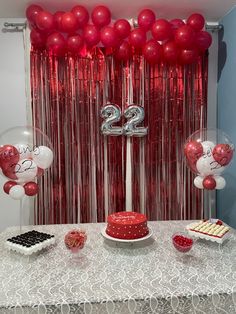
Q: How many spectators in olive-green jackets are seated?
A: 0